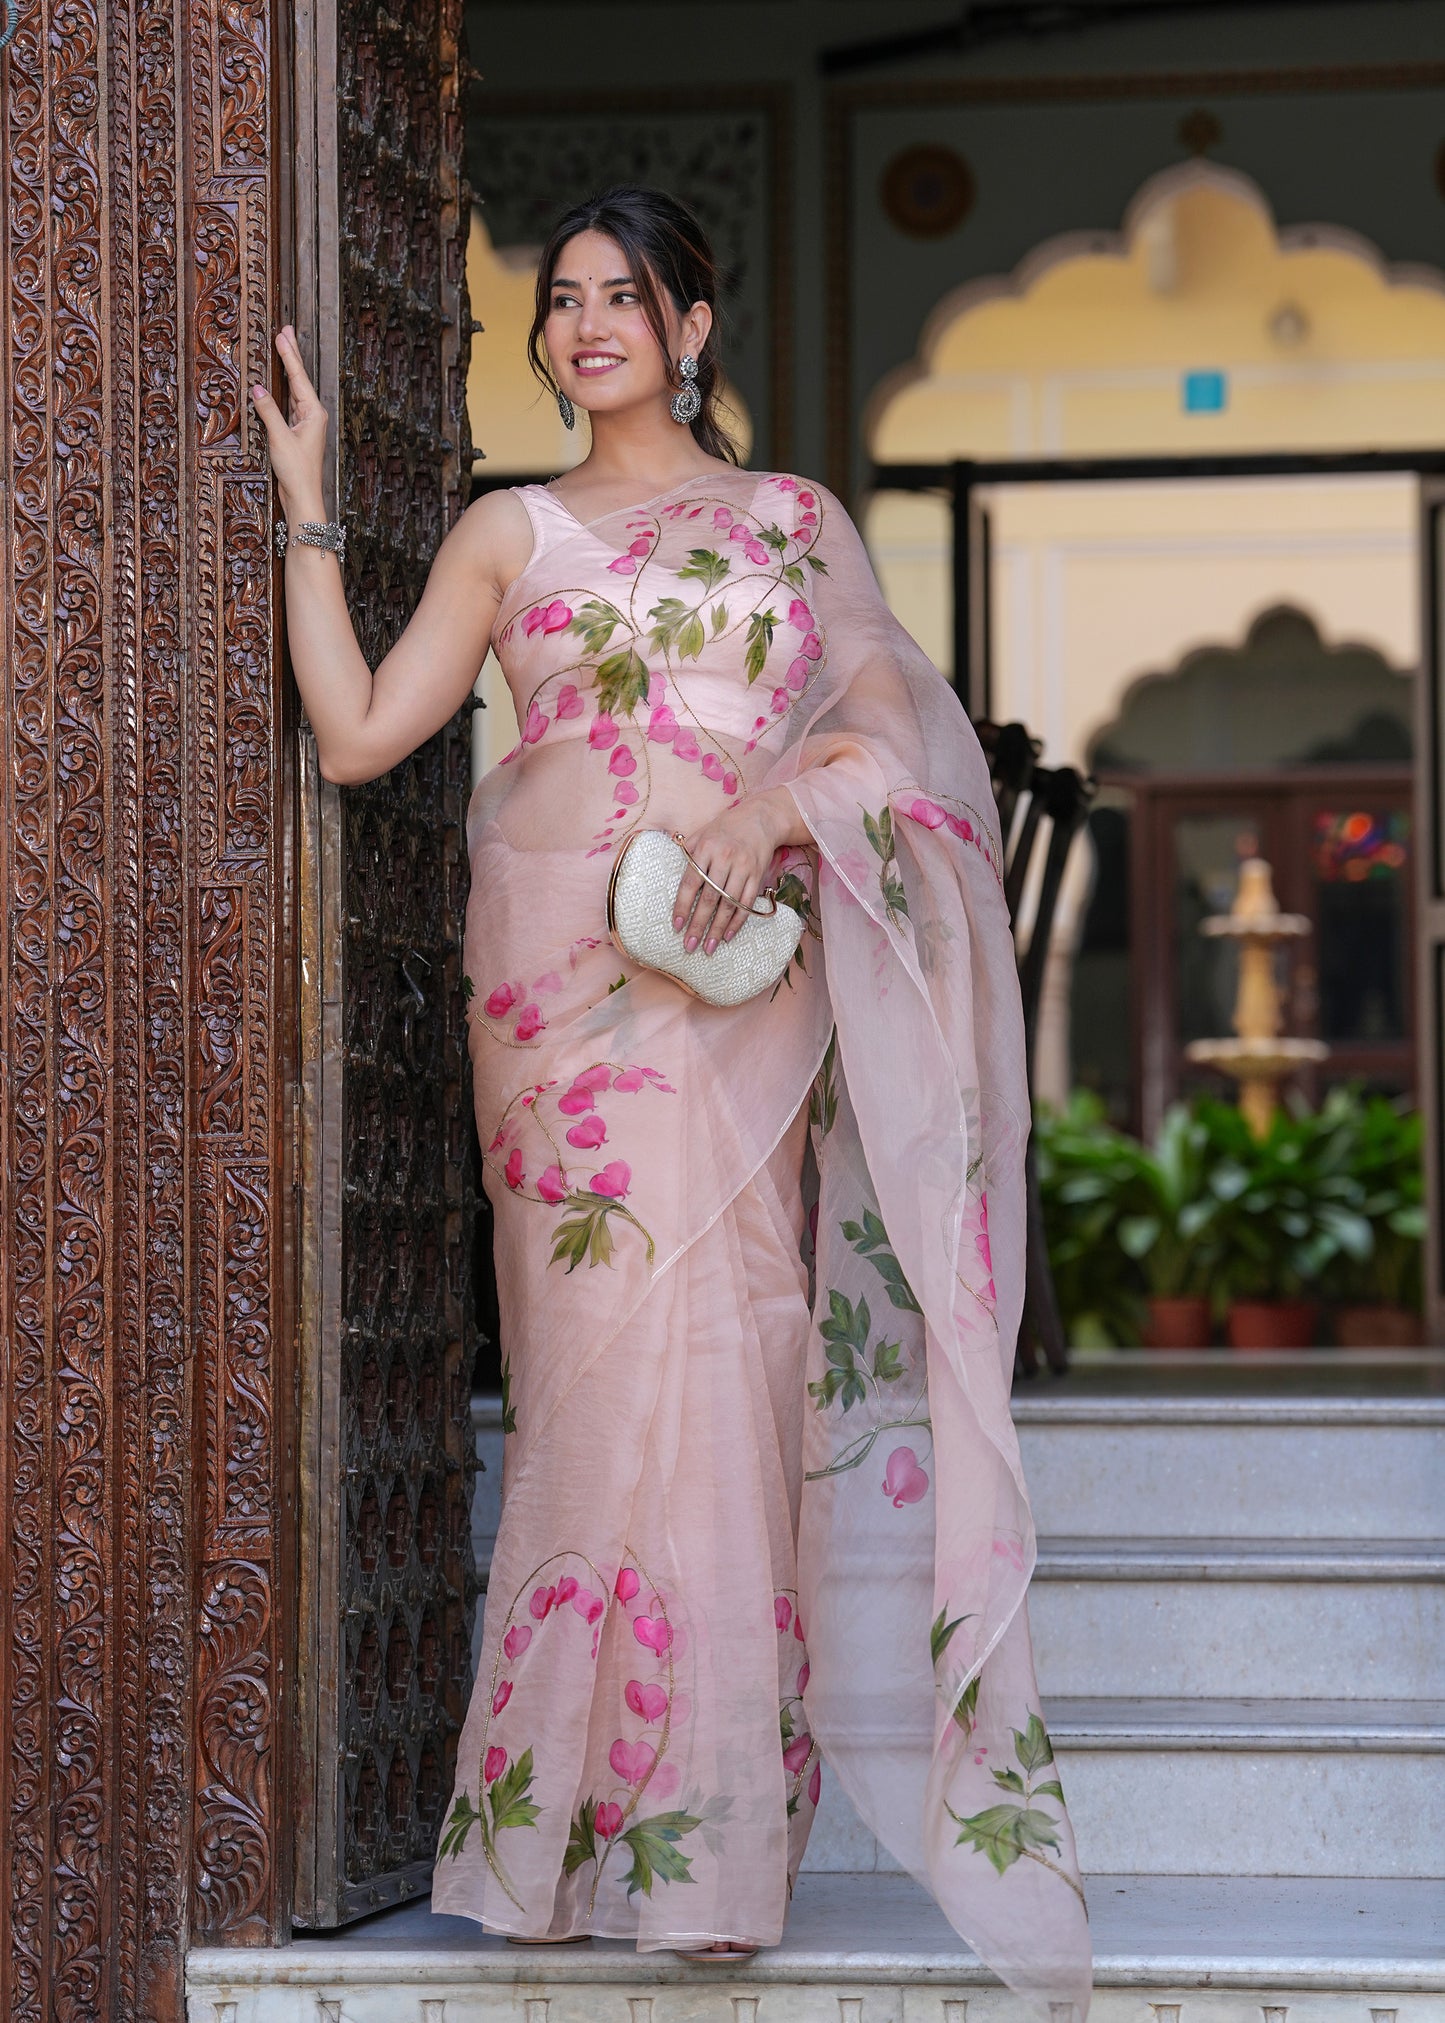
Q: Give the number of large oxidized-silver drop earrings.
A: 2